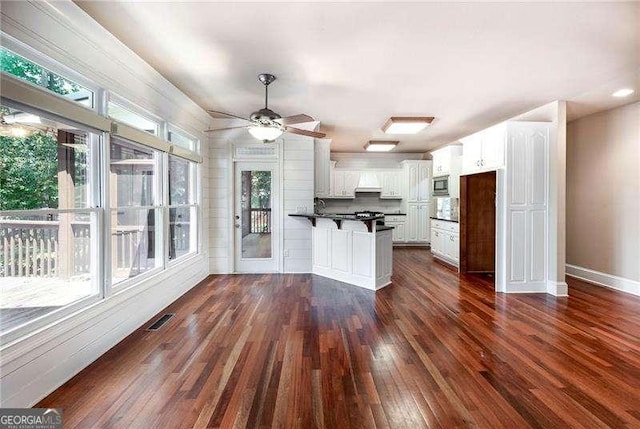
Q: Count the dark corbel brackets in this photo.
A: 3